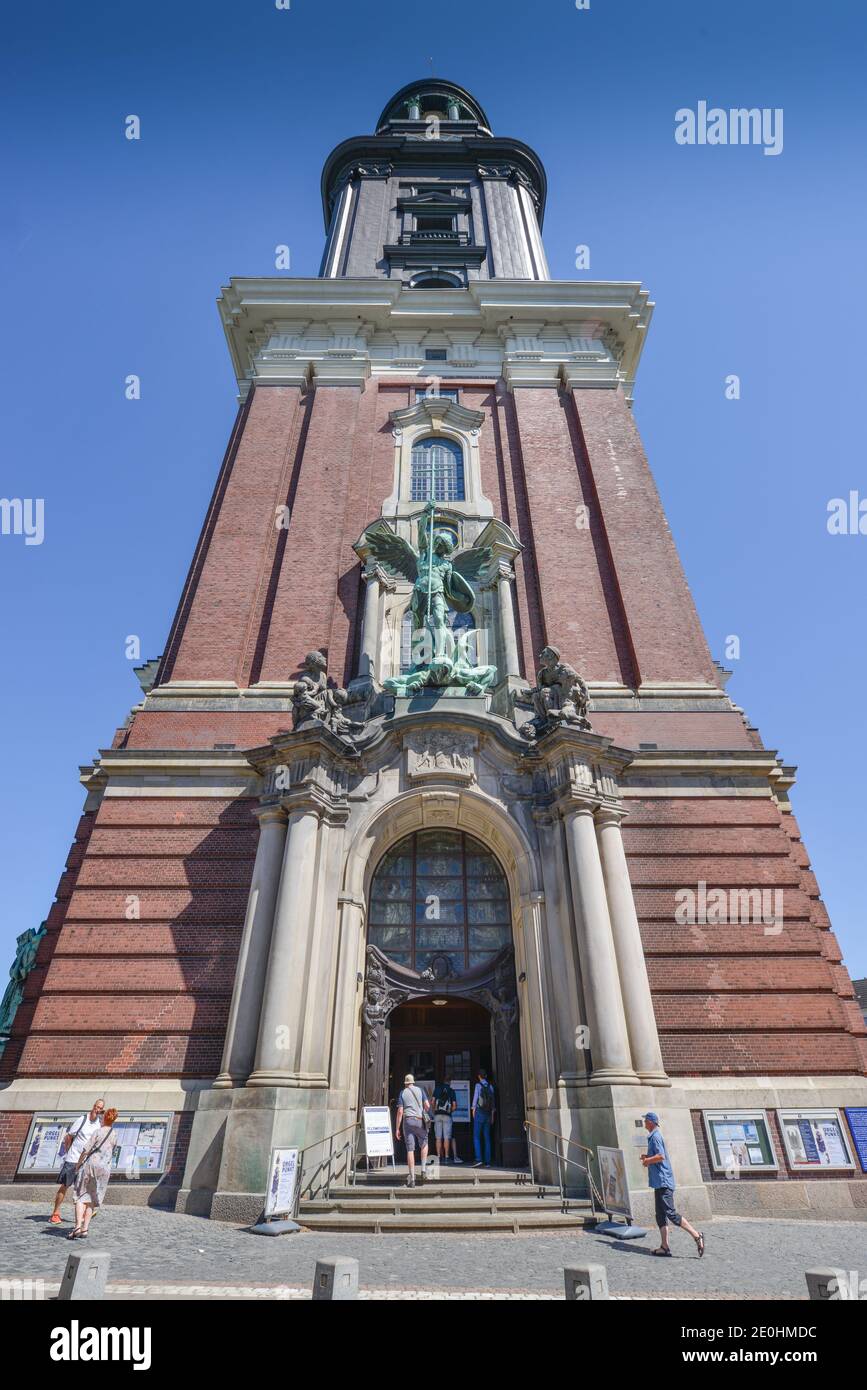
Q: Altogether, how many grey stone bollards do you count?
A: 4